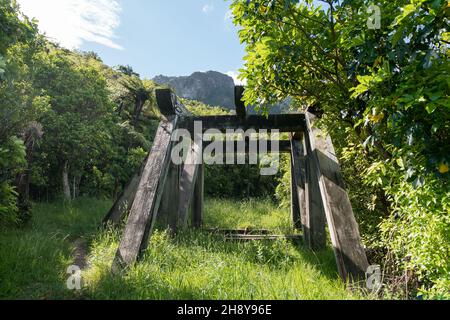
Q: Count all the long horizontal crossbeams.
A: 2